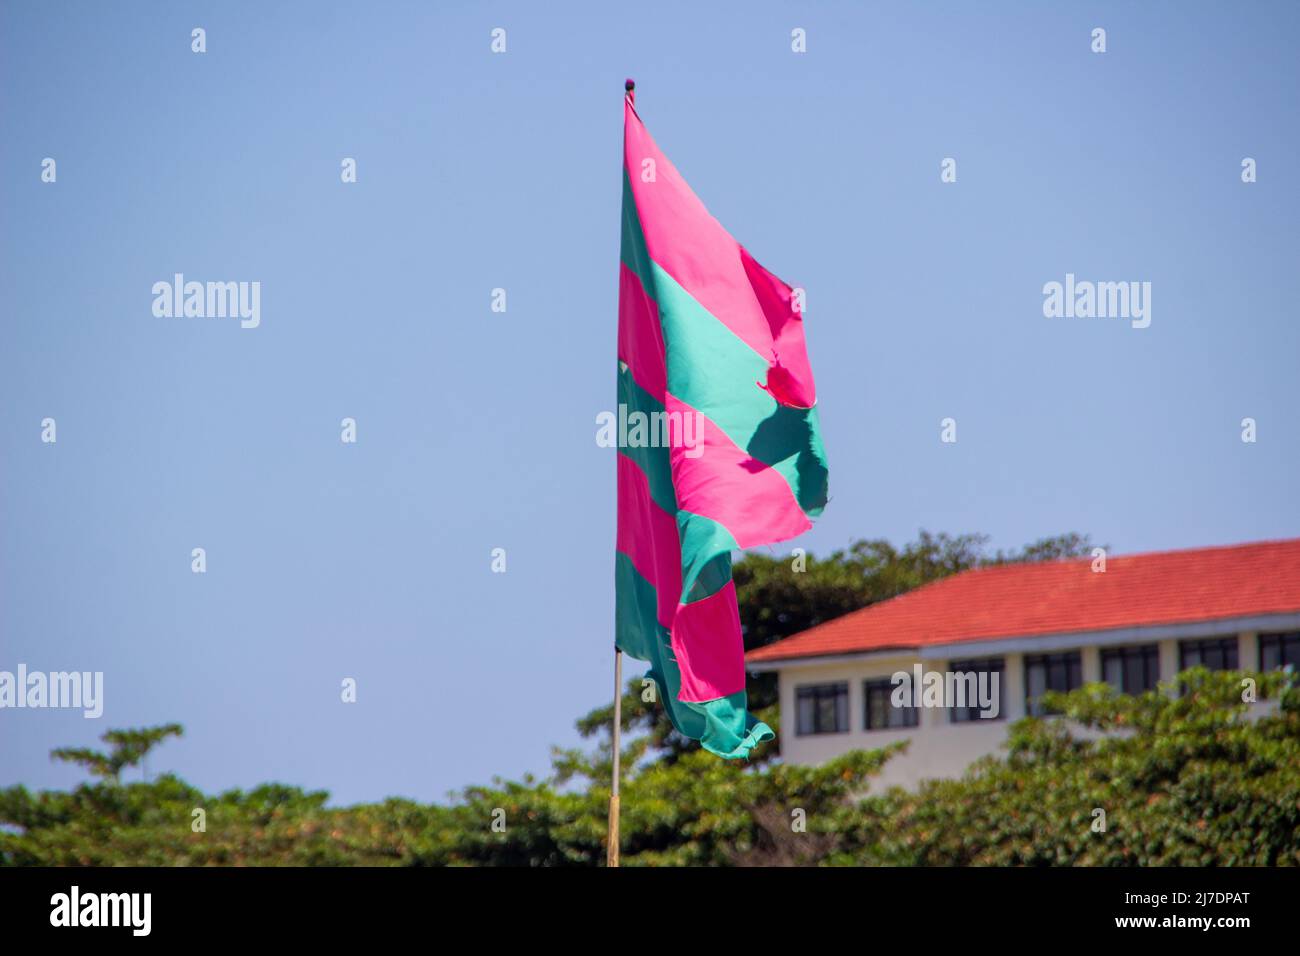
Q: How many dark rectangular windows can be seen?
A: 7